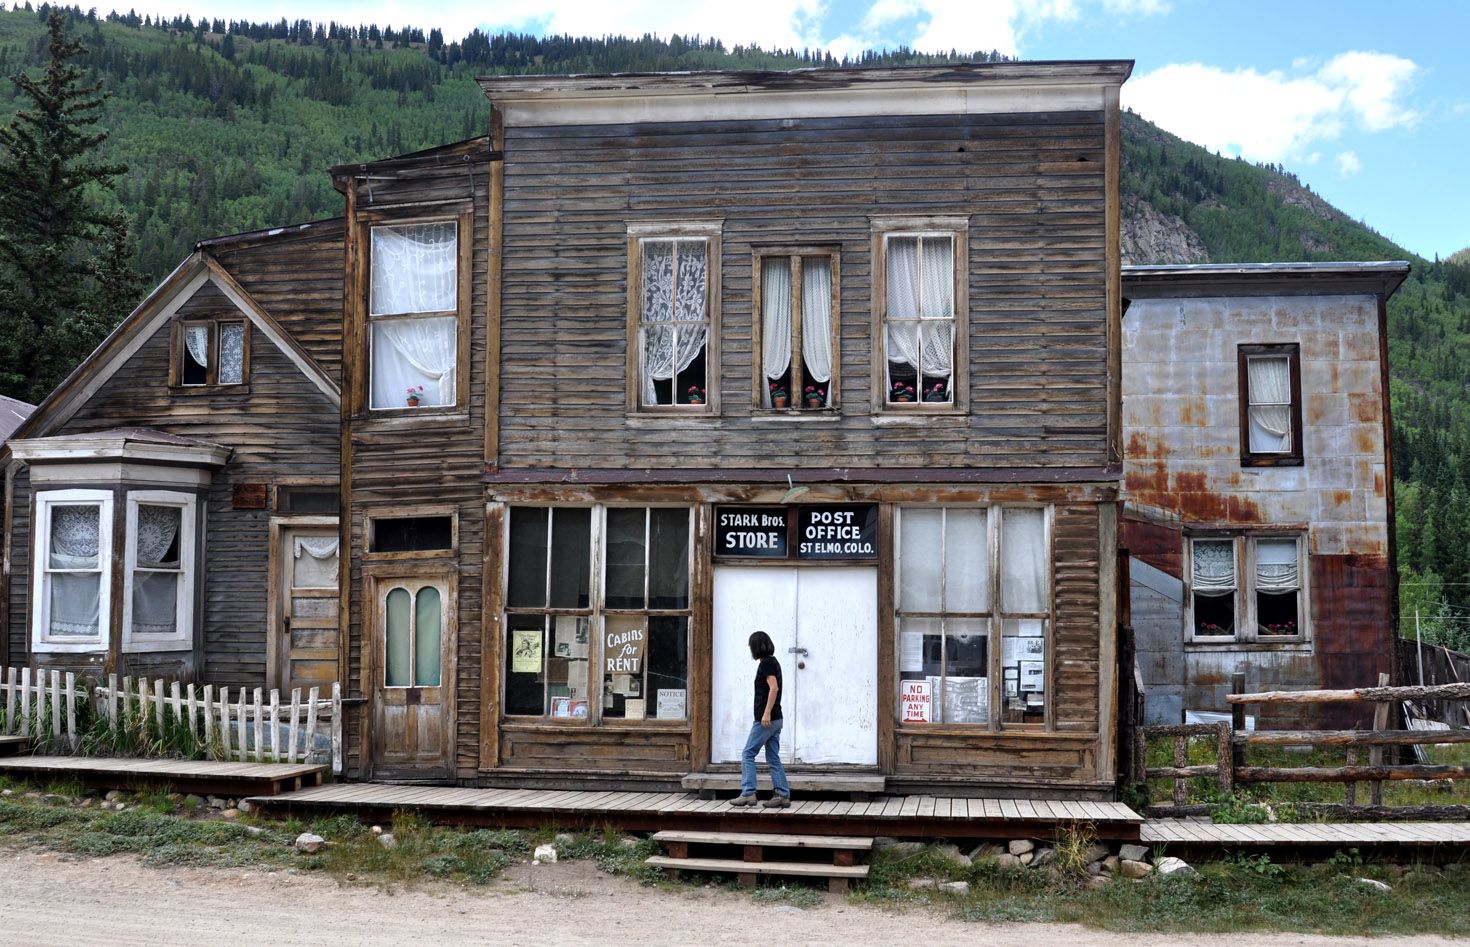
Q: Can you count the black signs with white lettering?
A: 2